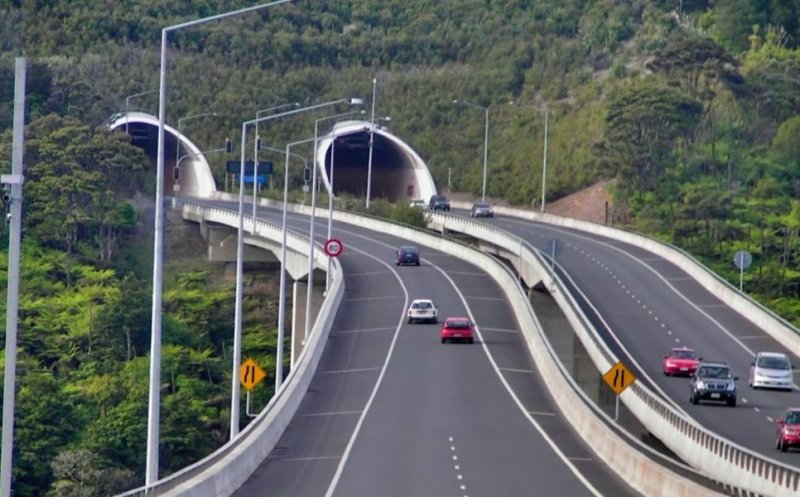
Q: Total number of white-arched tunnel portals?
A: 2